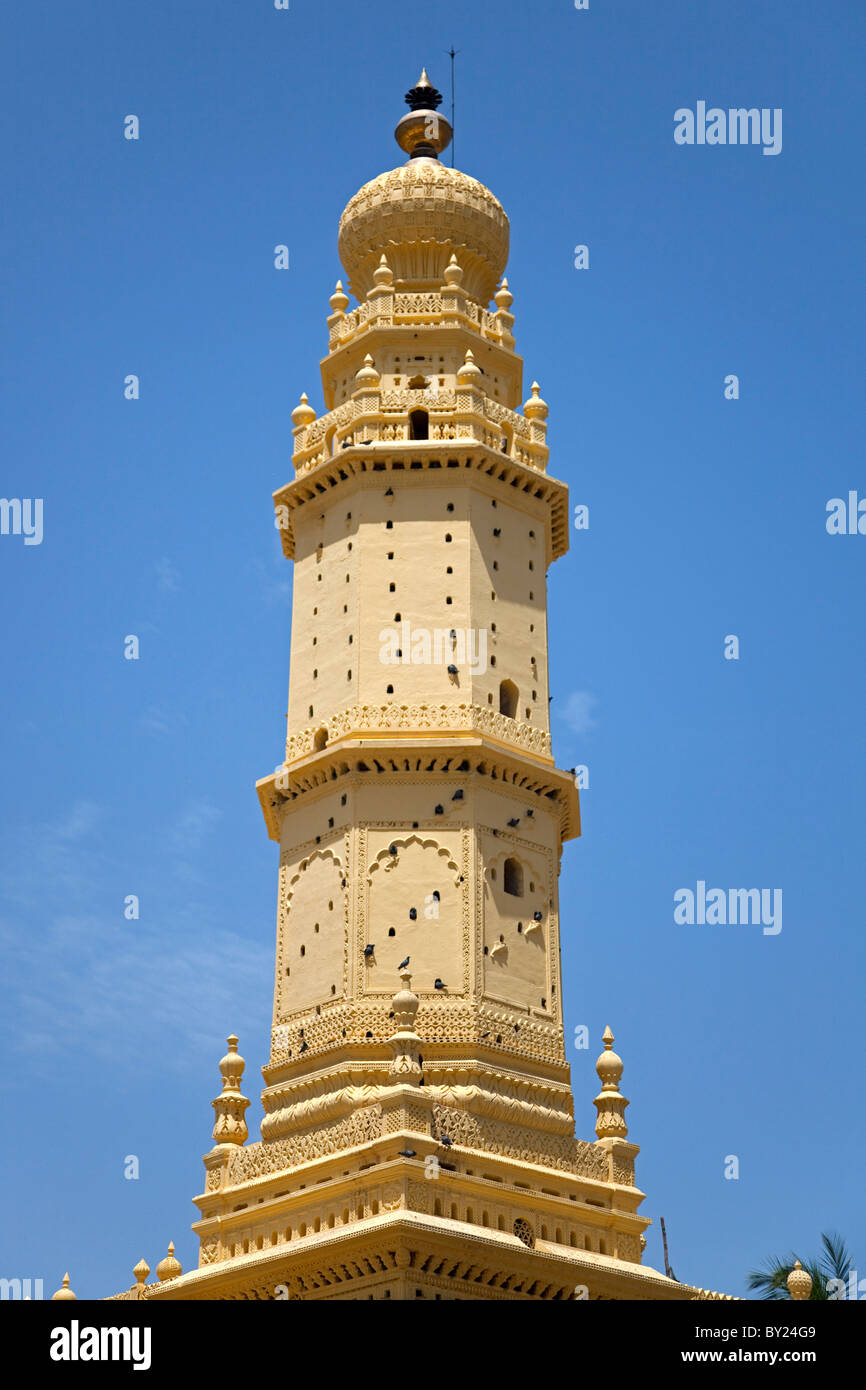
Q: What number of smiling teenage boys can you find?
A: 0